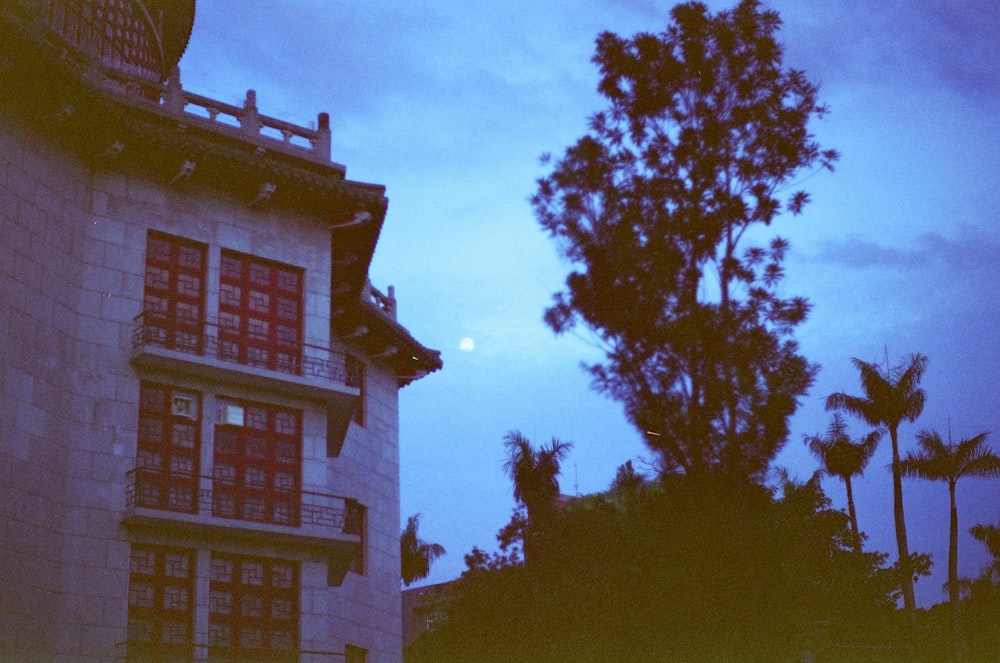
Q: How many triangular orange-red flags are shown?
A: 0